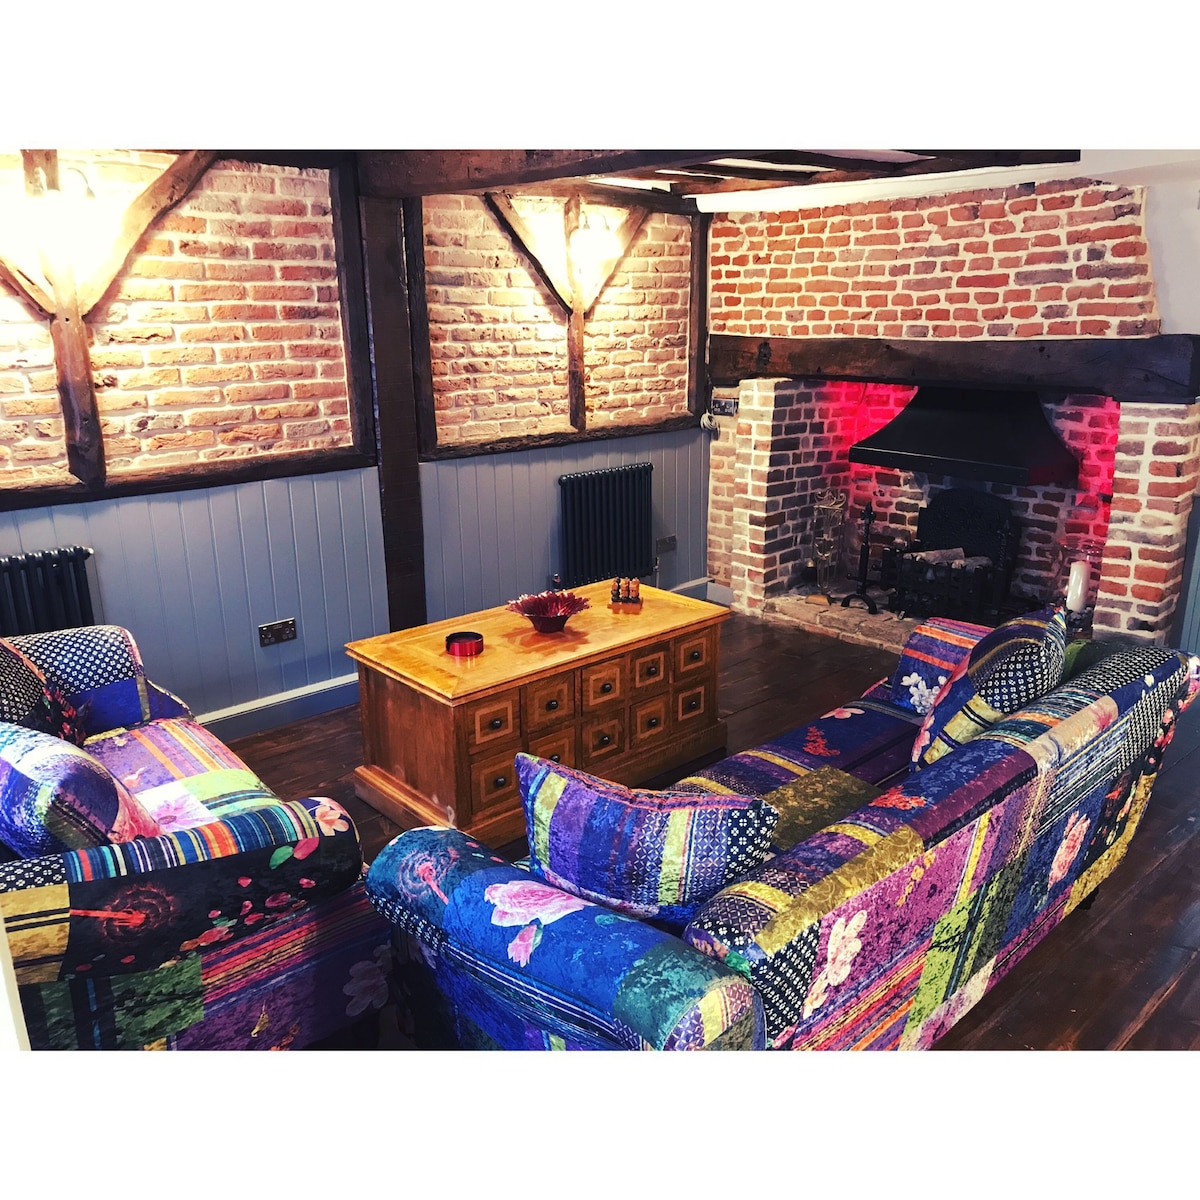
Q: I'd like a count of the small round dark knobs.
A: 10